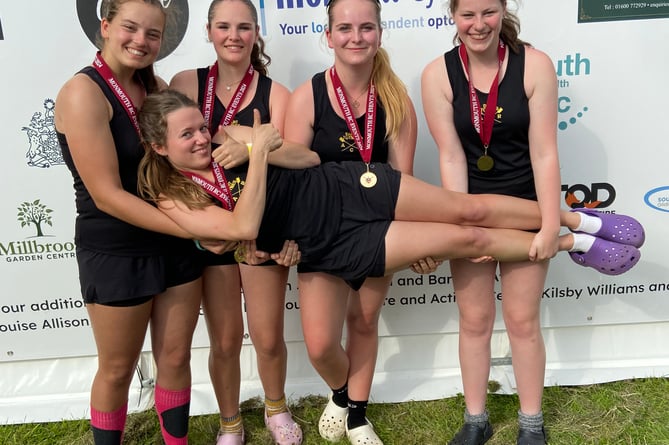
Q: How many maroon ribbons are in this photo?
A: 5